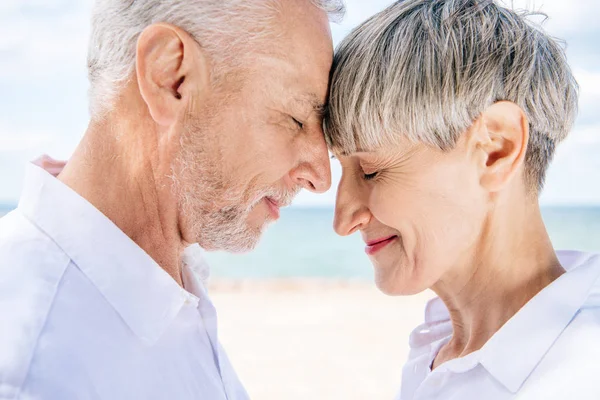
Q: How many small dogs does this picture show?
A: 0